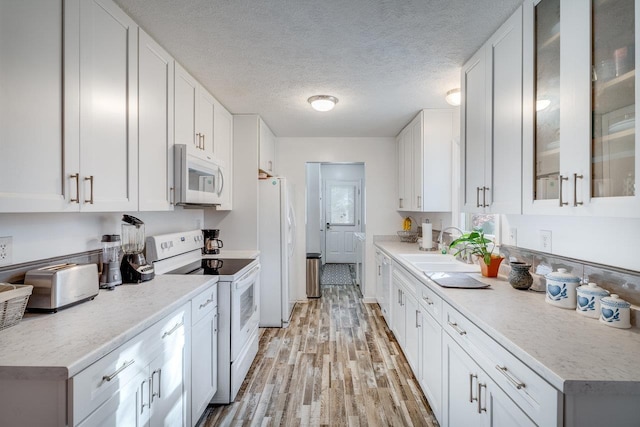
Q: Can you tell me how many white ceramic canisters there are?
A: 3